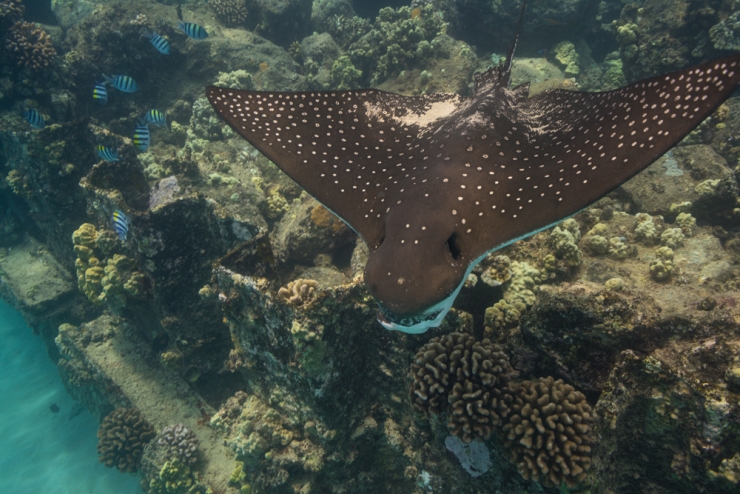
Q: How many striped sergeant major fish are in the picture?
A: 9